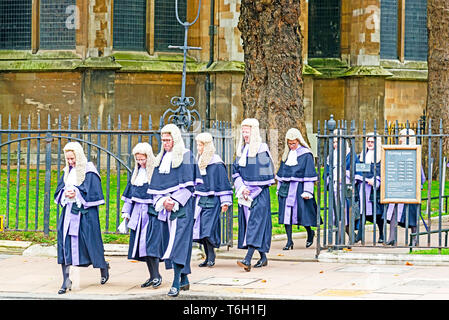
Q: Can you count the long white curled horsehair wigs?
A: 9